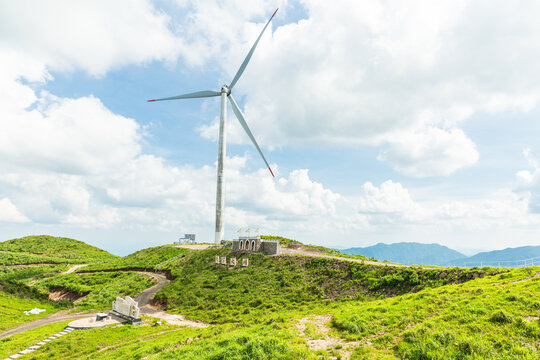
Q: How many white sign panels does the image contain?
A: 4